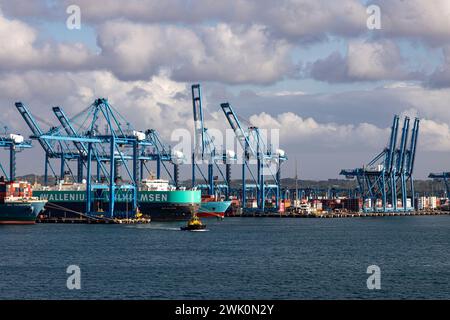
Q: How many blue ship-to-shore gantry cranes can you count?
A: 11